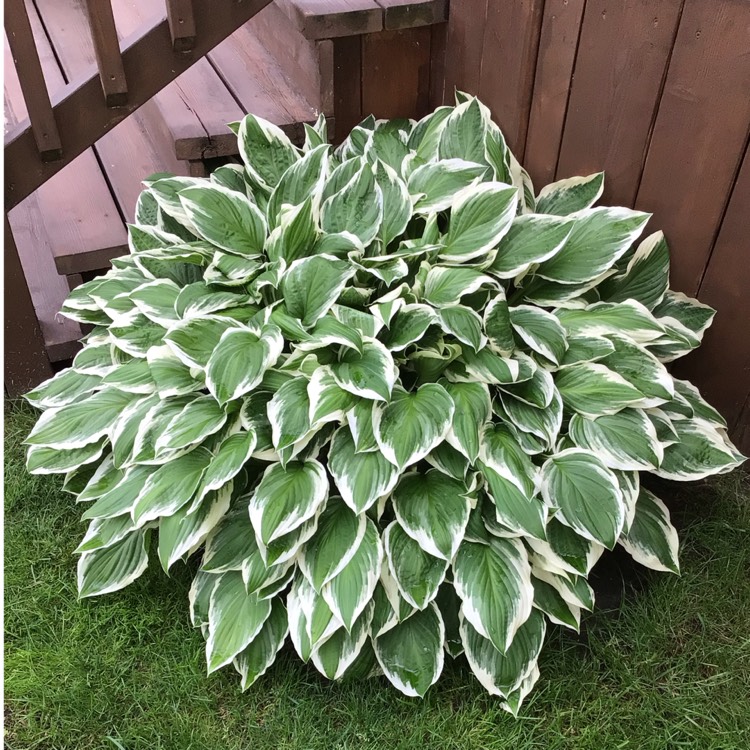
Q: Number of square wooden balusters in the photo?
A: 3